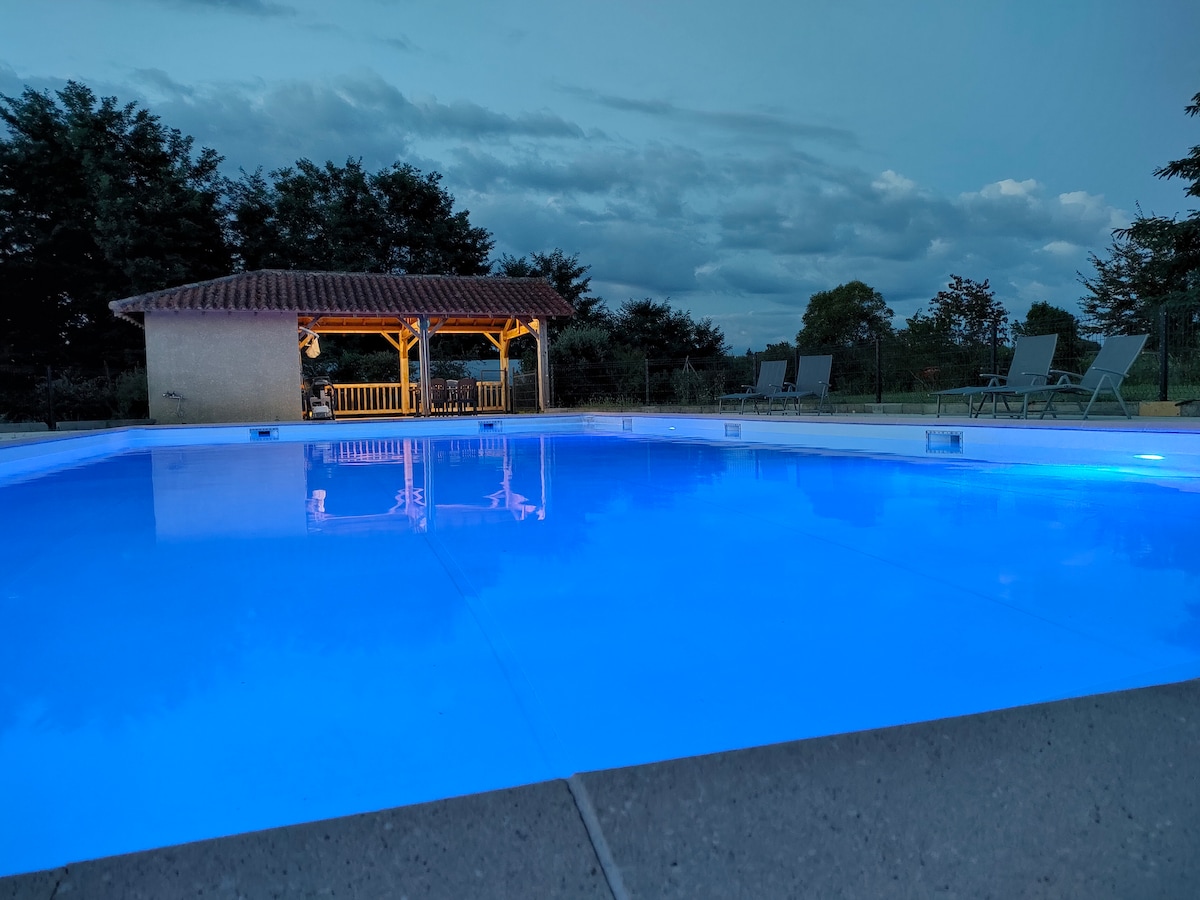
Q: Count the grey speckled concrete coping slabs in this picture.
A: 3